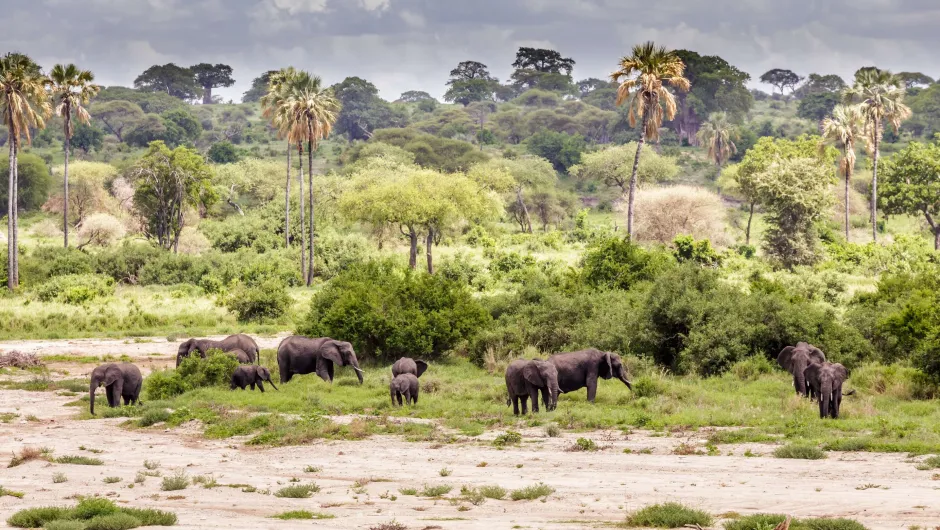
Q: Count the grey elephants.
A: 11